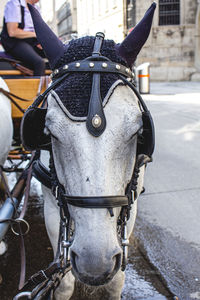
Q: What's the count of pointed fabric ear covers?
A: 2